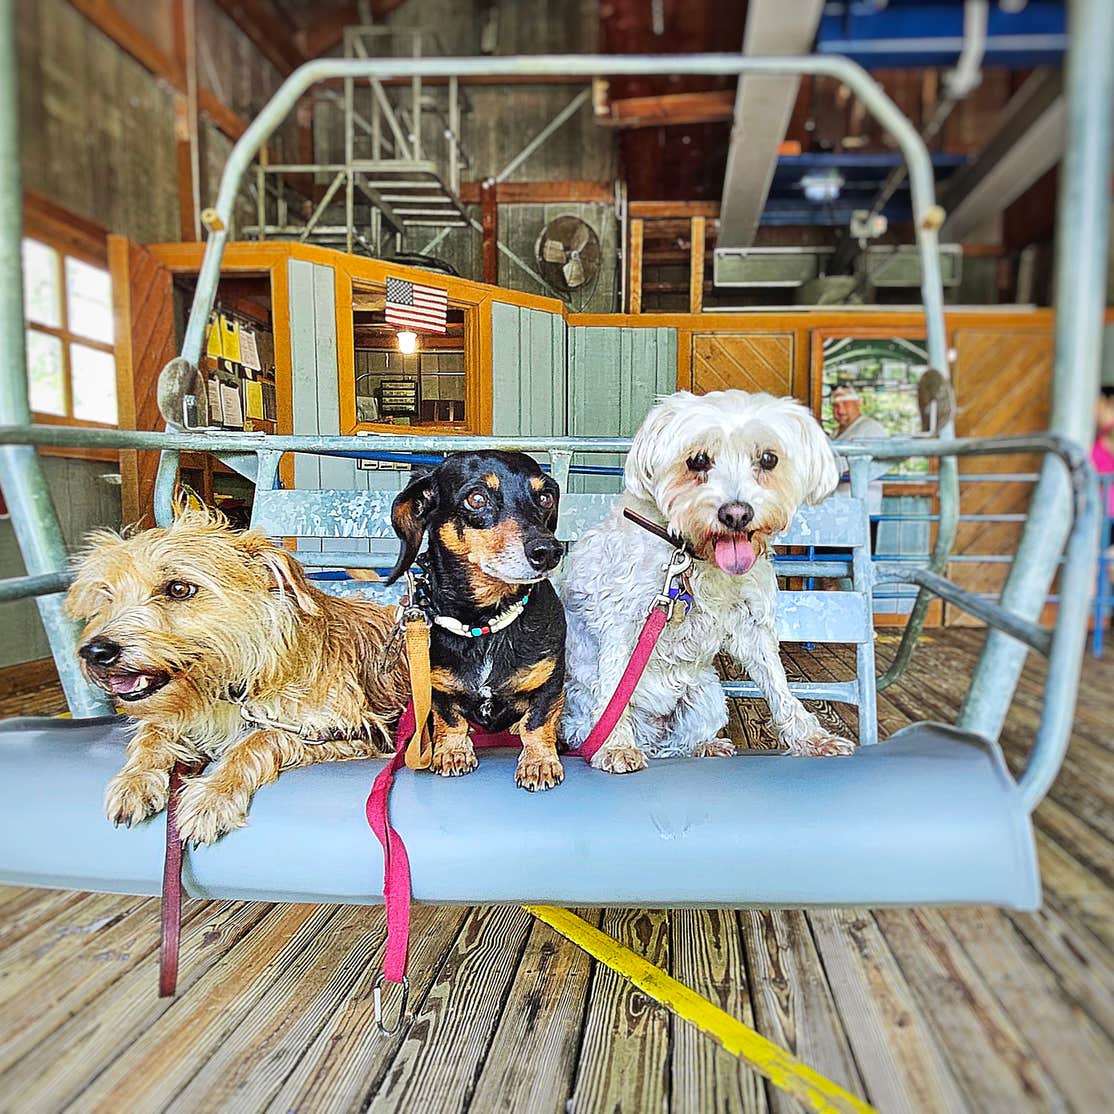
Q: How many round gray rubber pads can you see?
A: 2